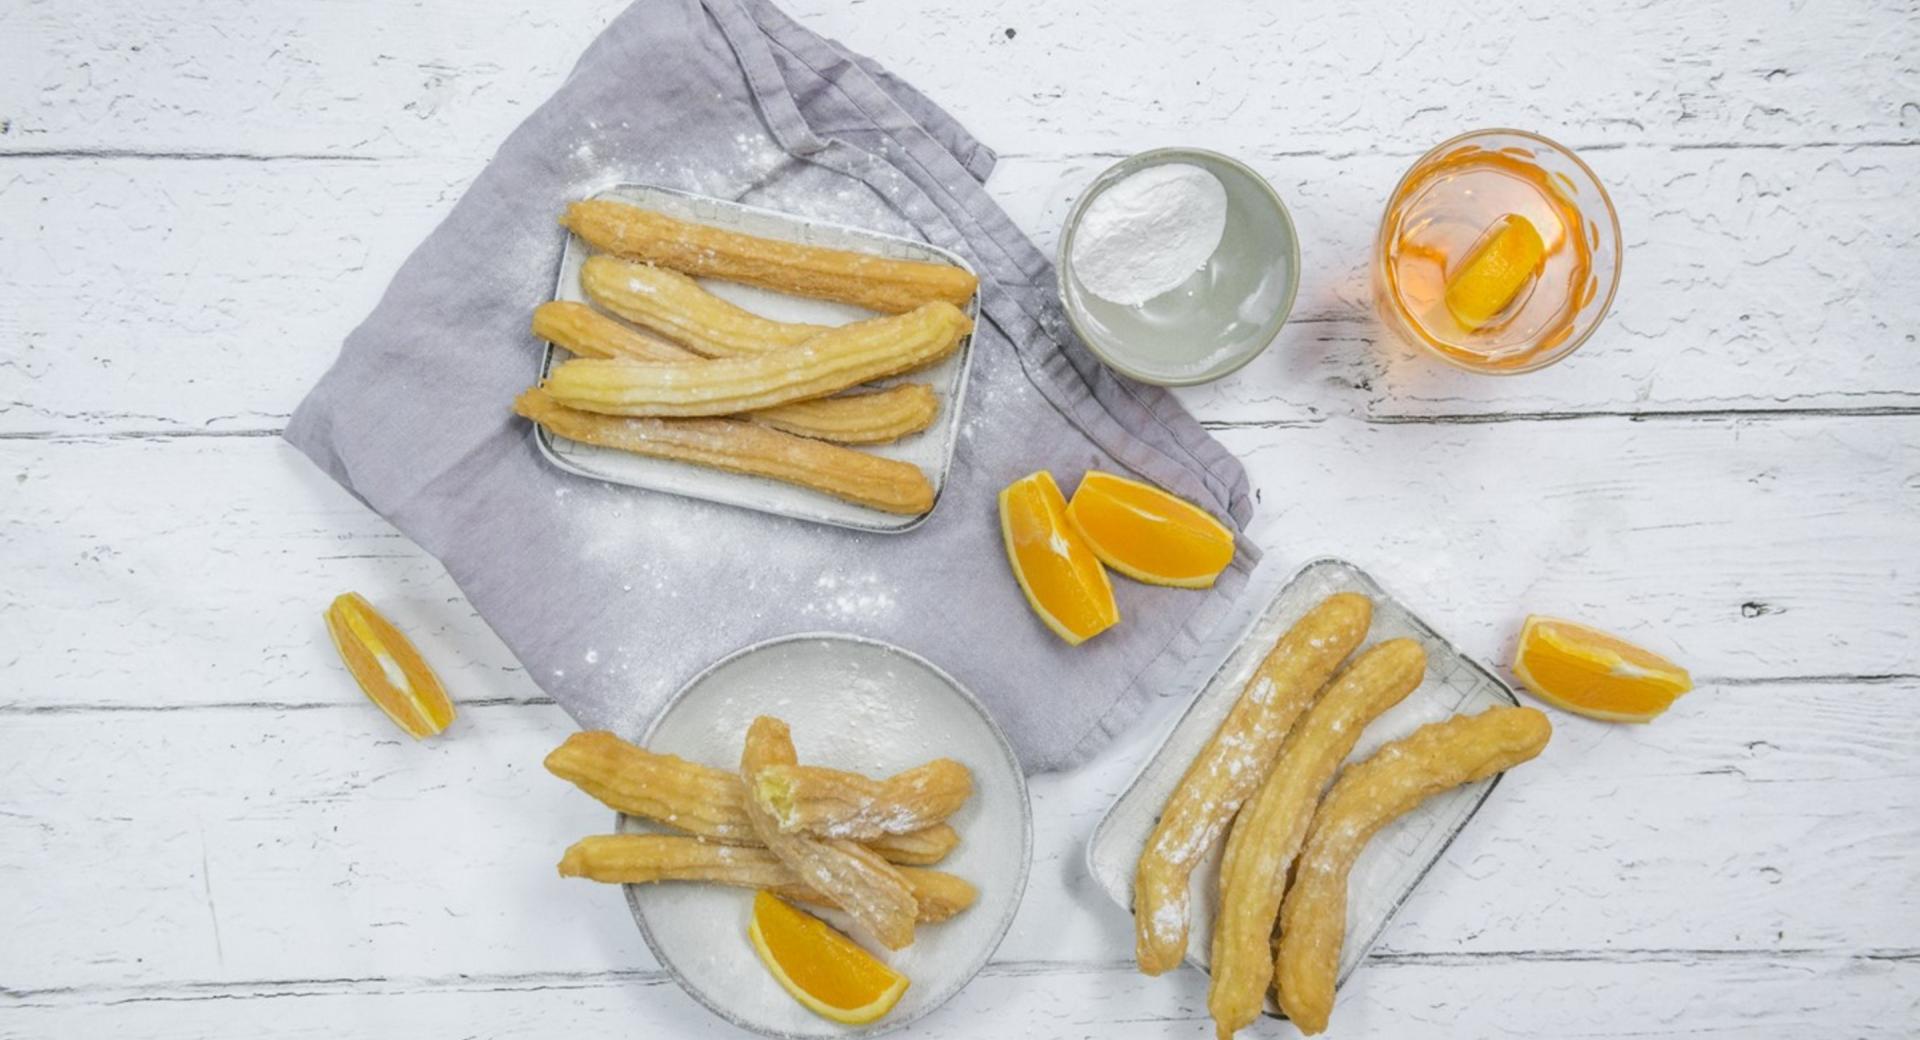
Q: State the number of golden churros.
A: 12